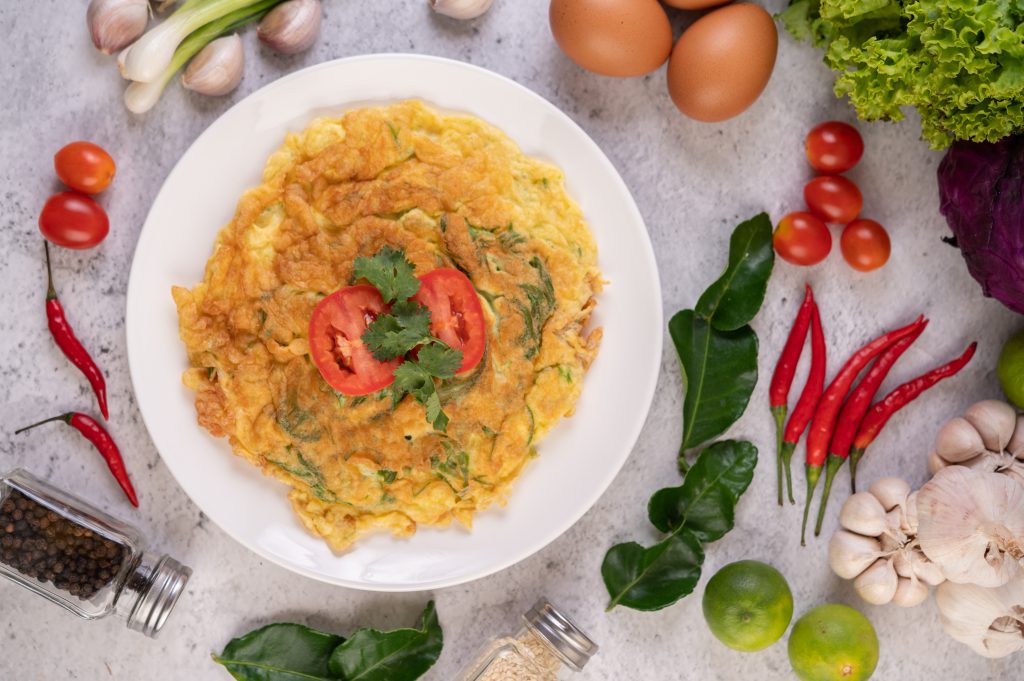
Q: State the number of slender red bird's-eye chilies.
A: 7